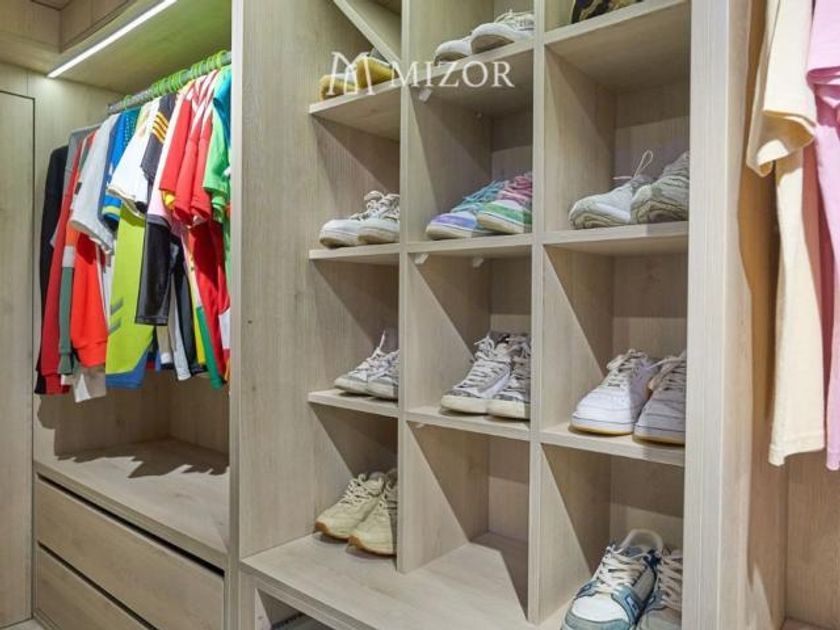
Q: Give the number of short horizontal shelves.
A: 9